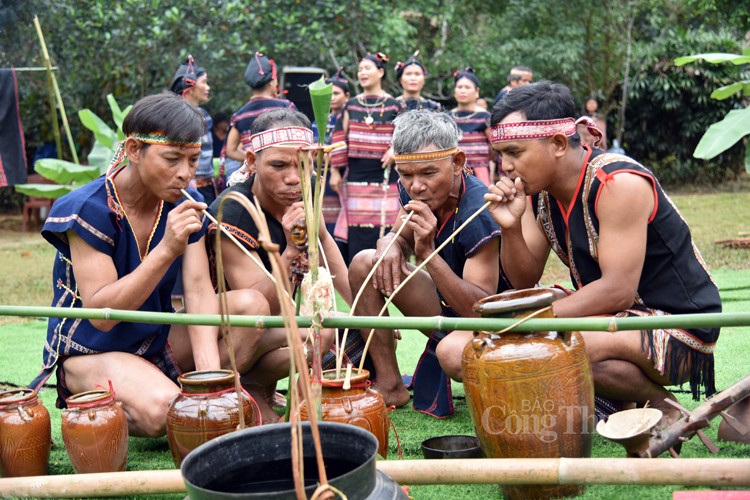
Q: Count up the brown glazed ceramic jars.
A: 5